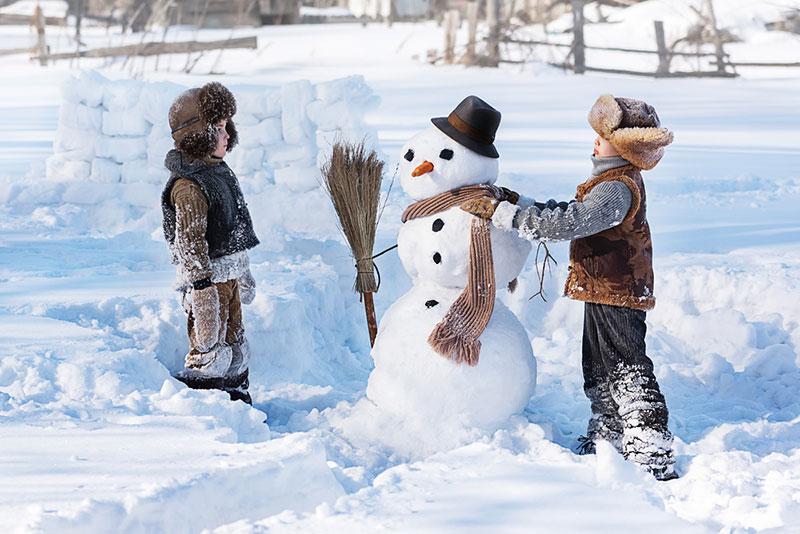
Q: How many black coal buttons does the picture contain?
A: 3